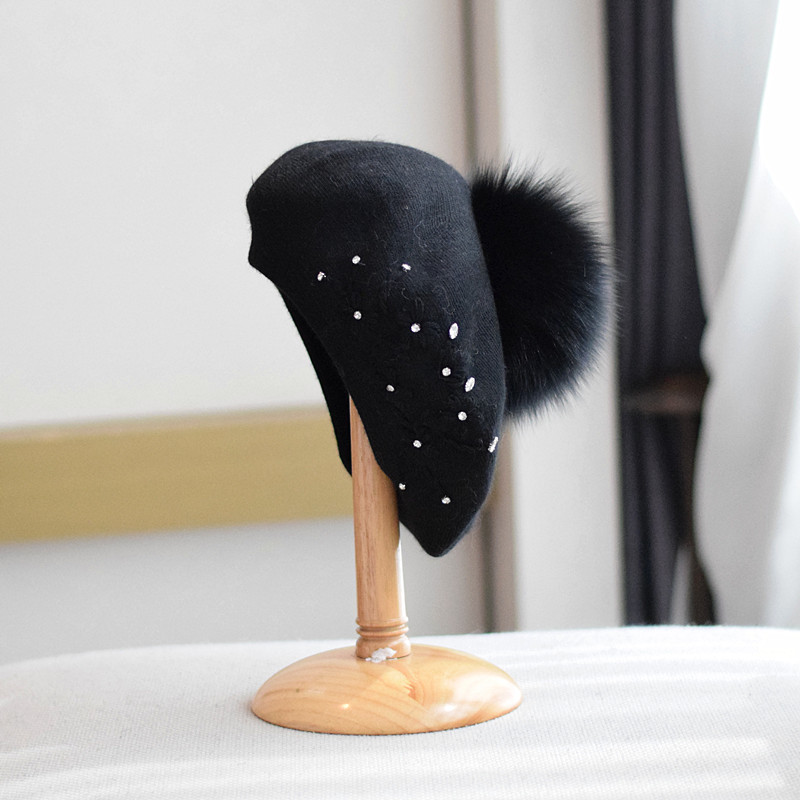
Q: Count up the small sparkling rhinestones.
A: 14